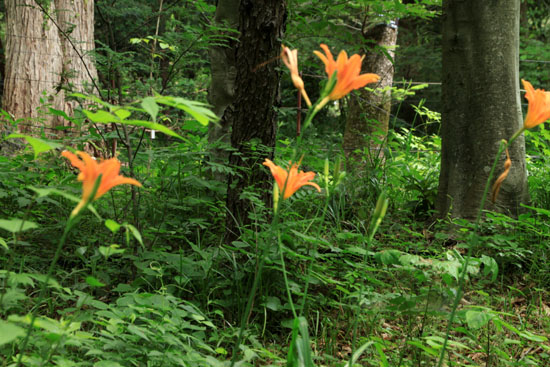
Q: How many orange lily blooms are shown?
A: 4